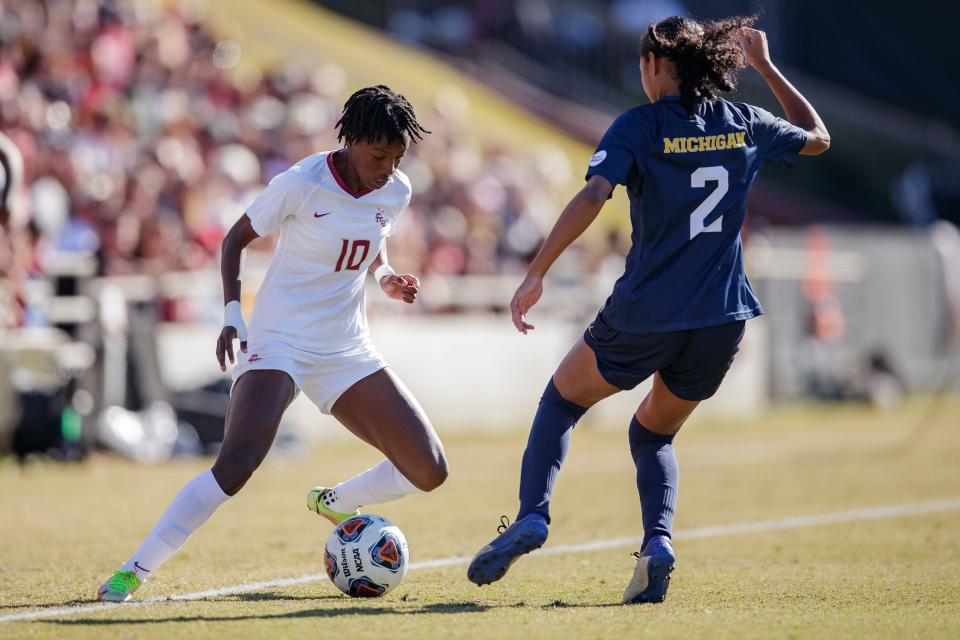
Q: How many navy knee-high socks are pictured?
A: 2